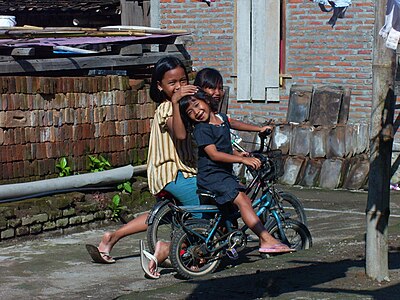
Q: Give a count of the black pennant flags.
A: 0